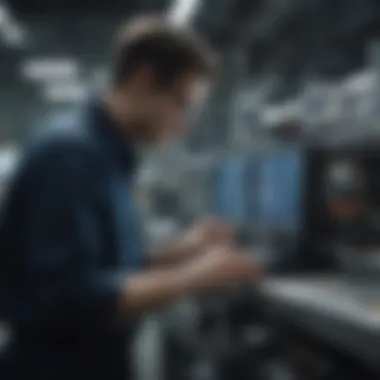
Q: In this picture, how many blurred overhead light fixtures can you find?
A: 4